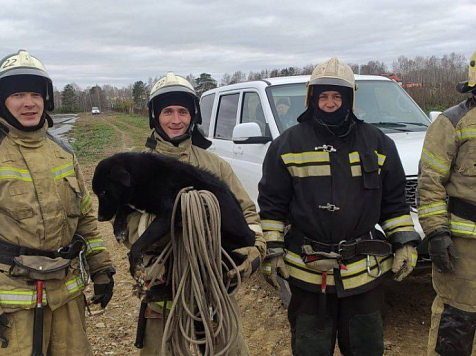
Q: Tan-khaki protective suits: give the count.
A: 3